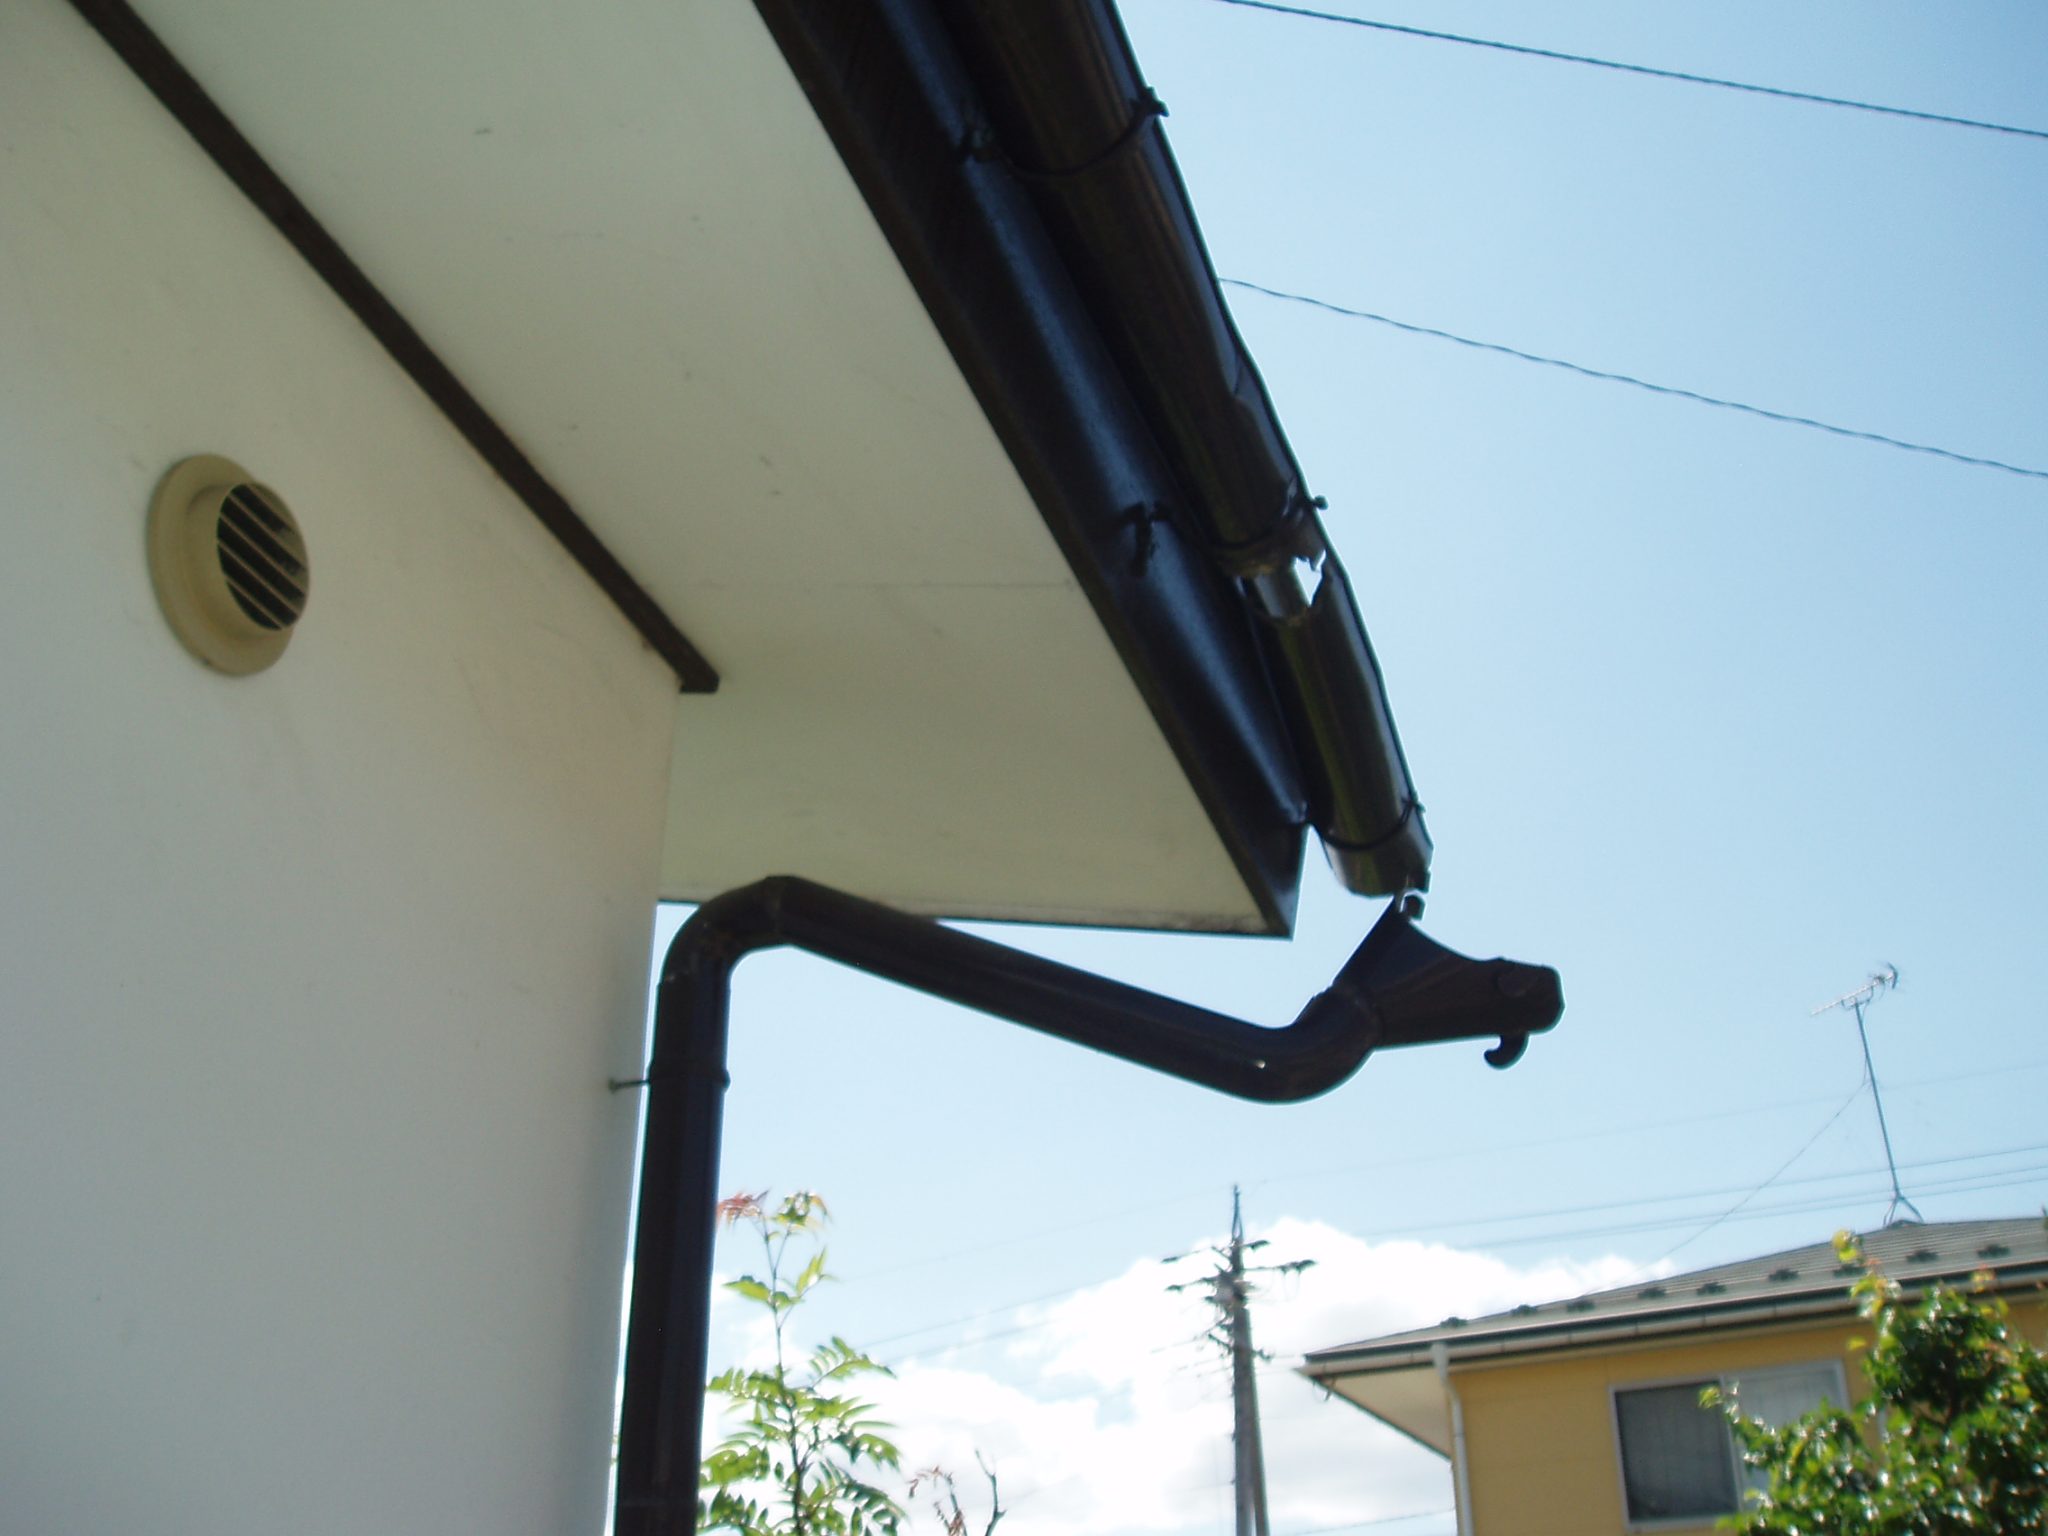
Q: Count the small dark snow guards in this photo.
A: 9